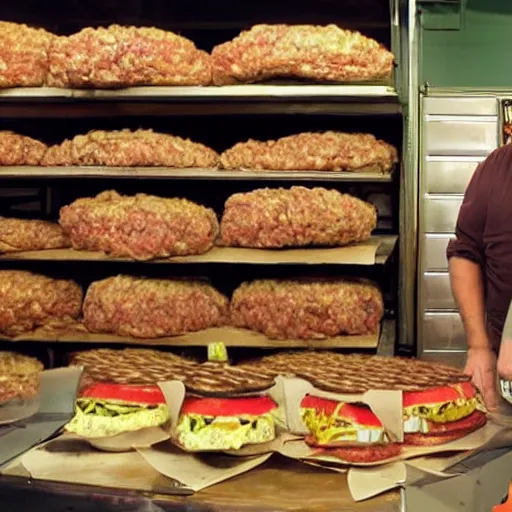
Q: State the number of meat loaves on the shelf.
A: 12